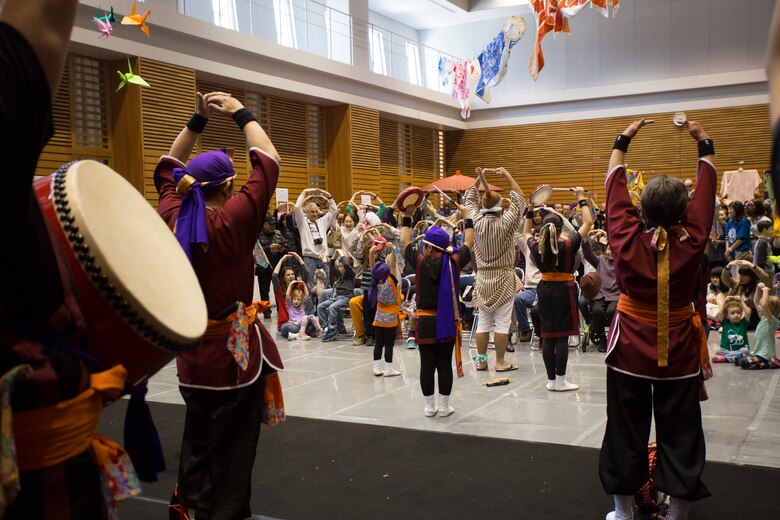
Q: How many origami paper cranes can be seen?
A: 4